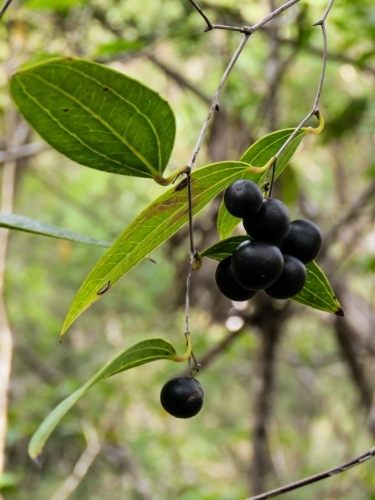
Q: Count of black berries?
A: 7